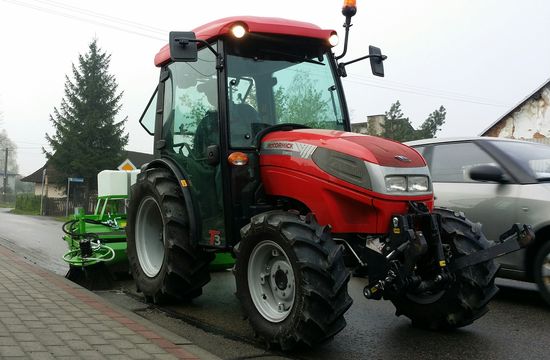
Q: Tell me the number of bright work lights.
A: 2